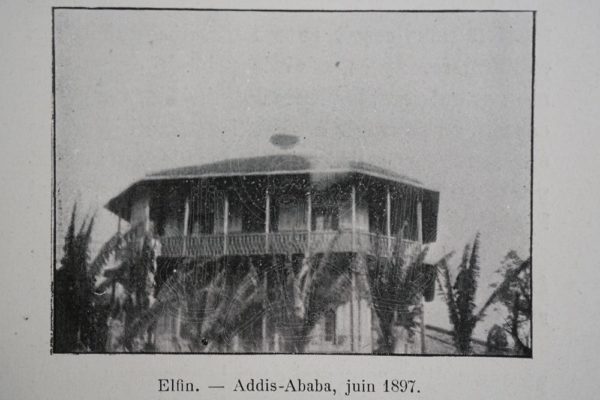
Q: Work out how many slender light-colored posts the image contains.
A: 8